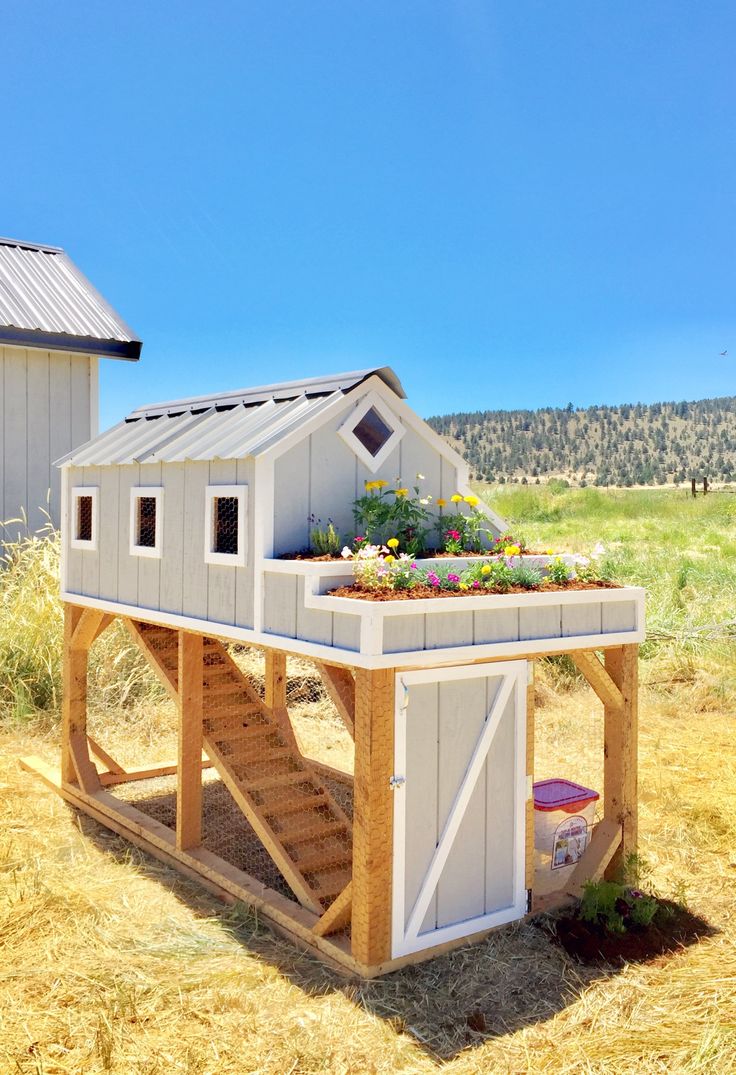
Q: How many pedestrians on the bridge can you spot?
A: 0